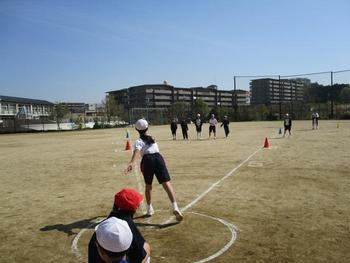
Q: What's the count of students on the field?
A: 10